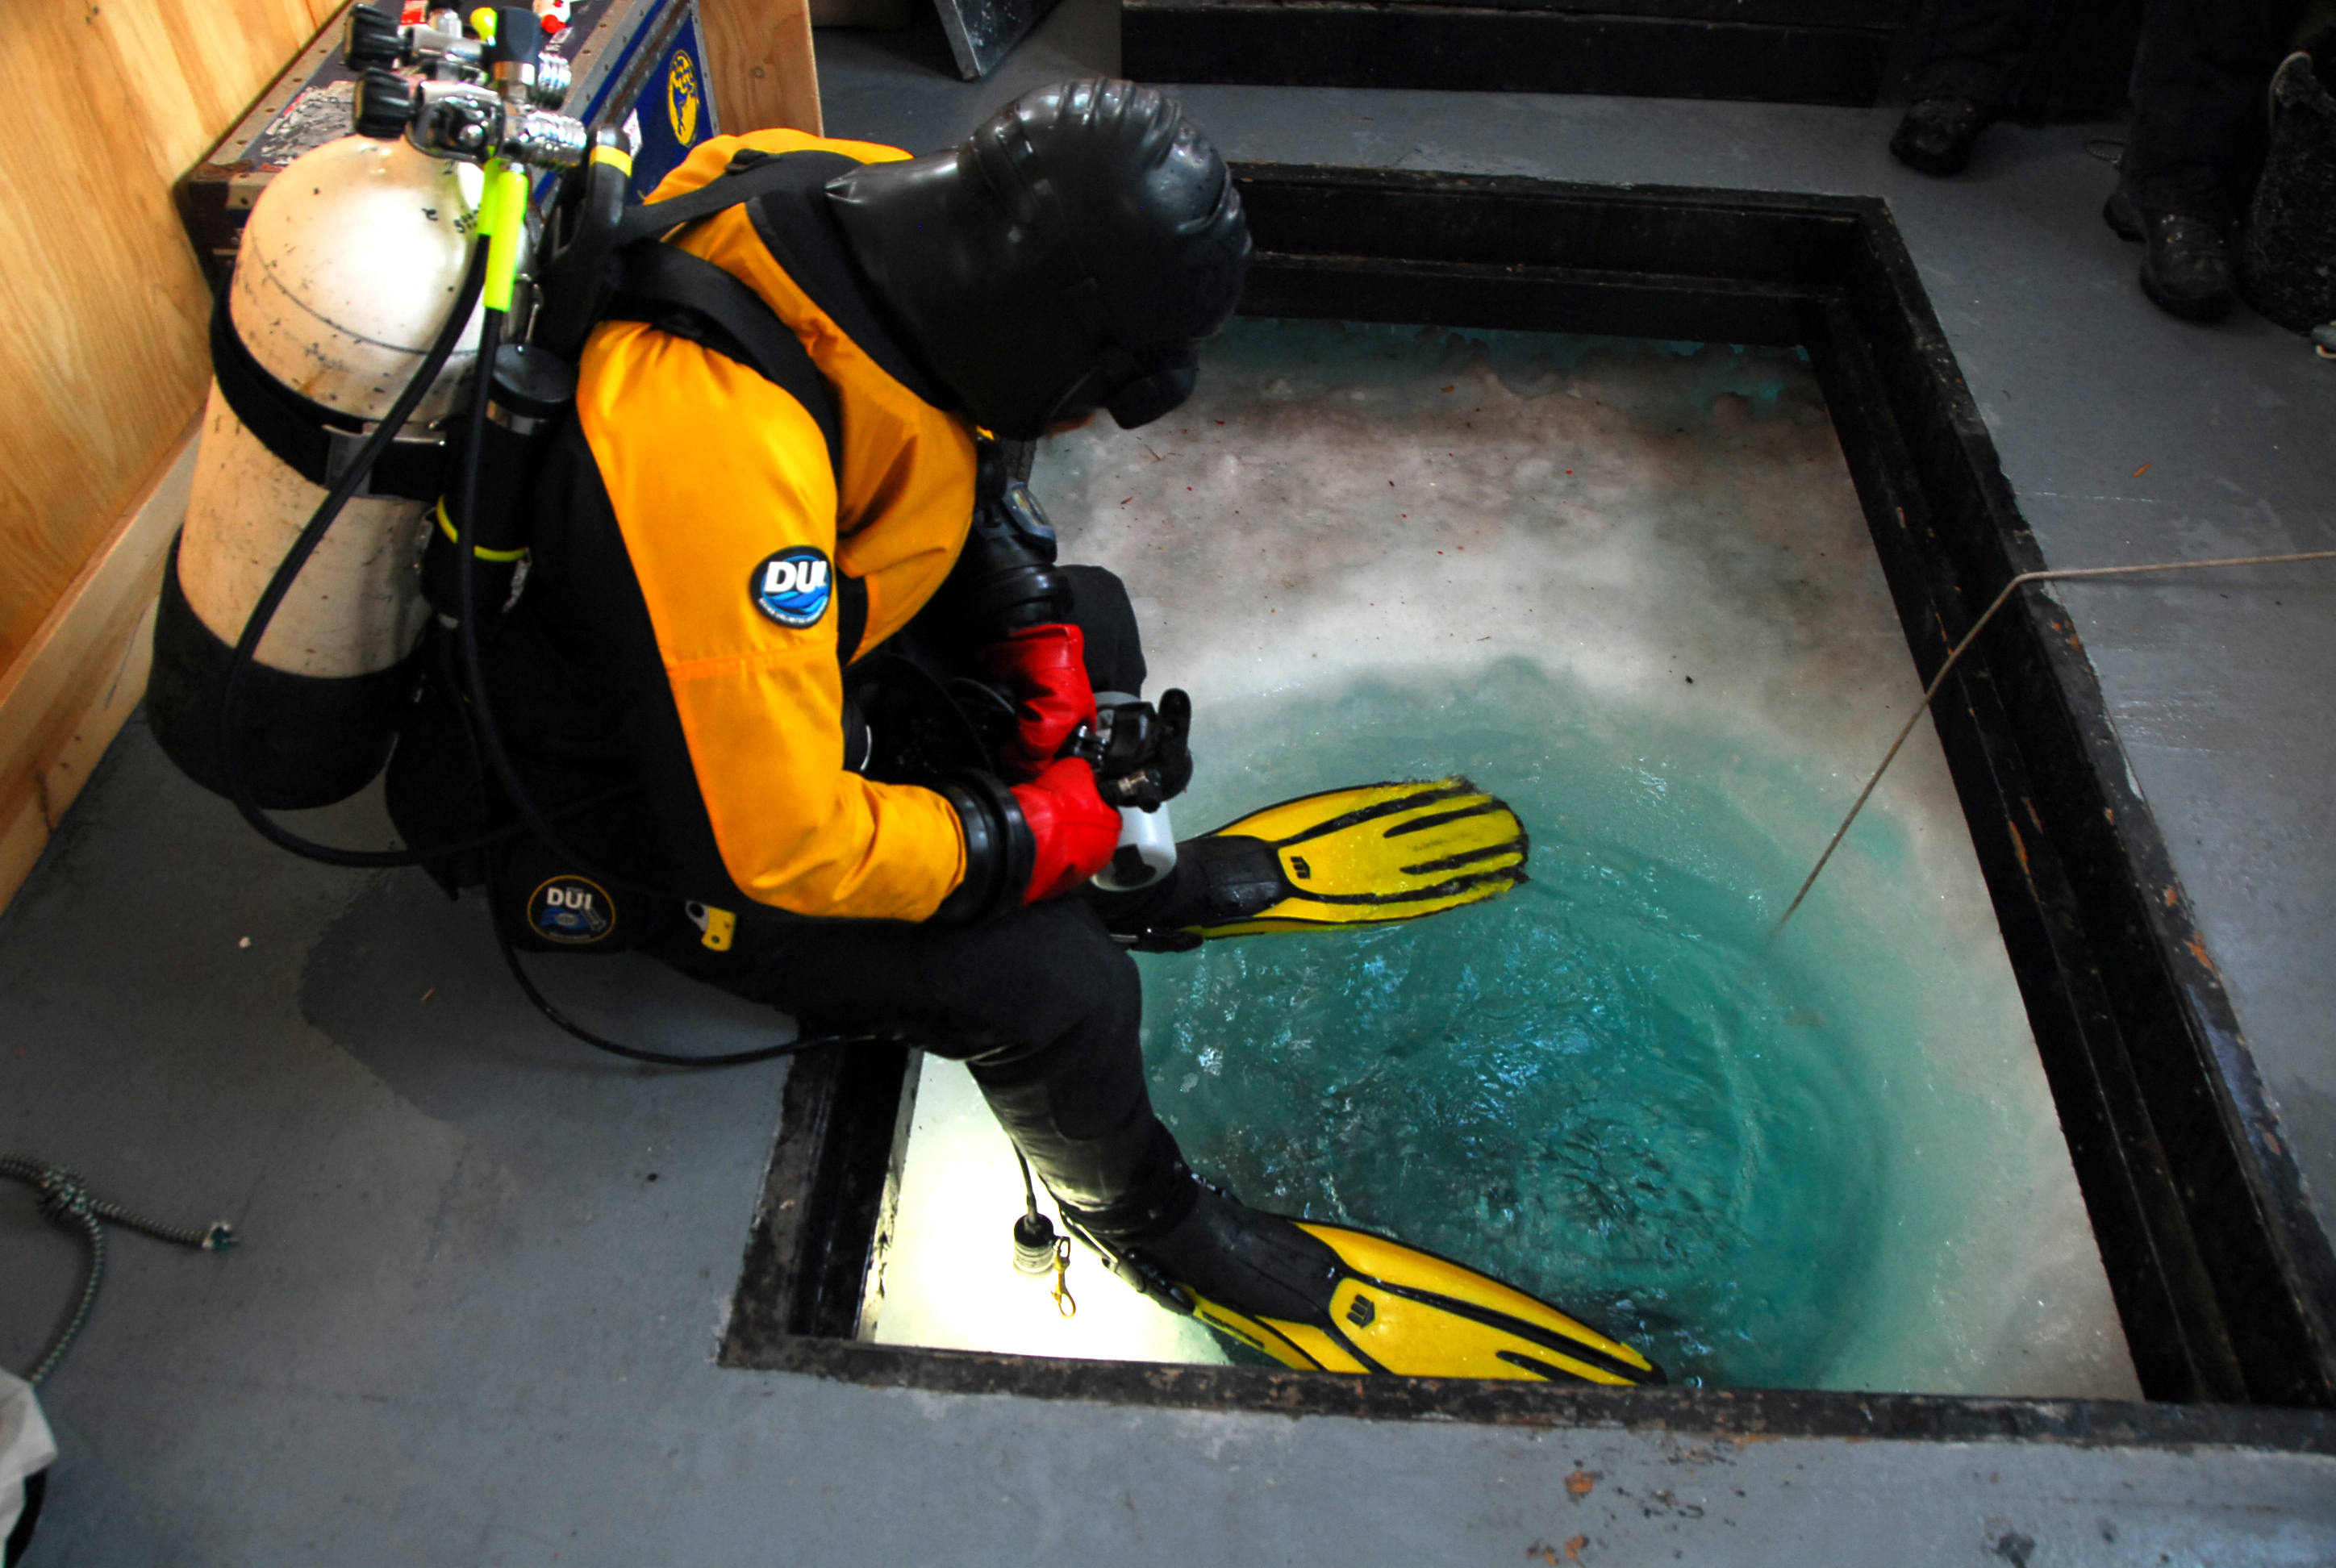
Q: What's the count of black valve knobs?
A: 2